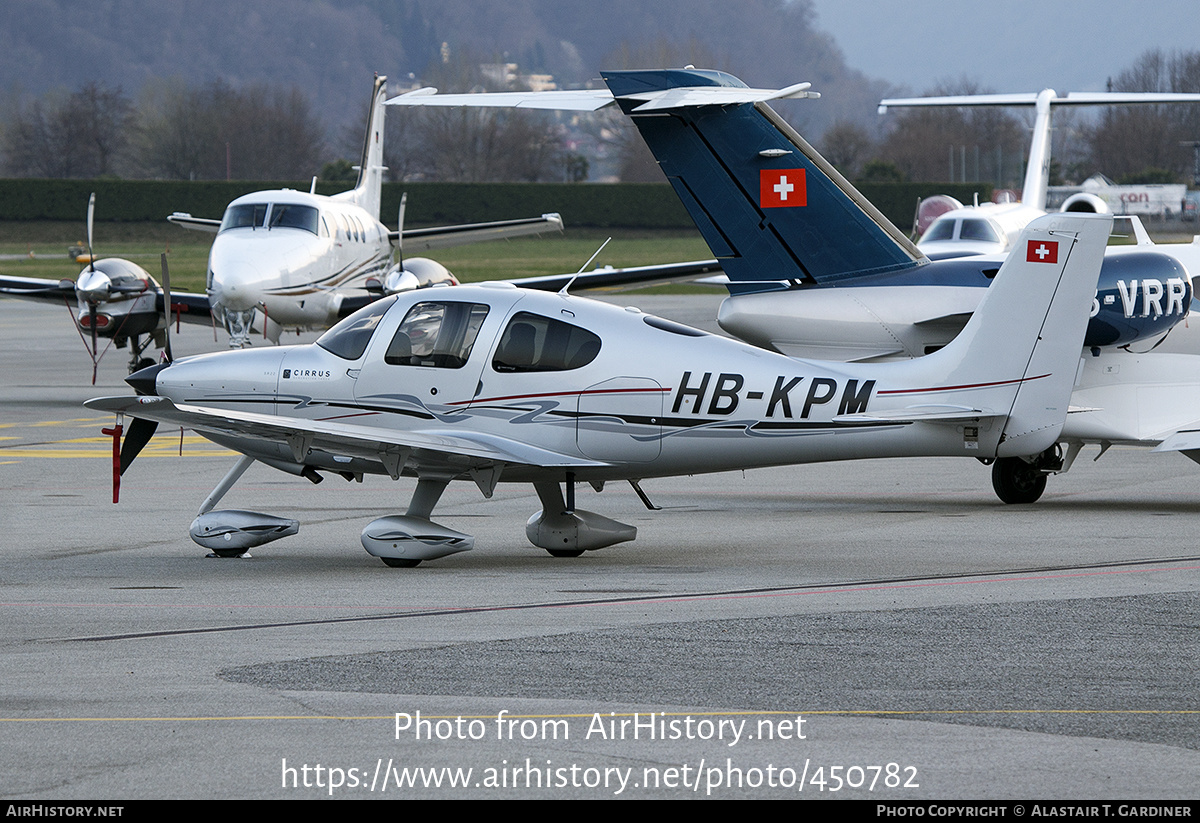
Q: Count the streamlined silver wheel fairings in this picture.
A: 3